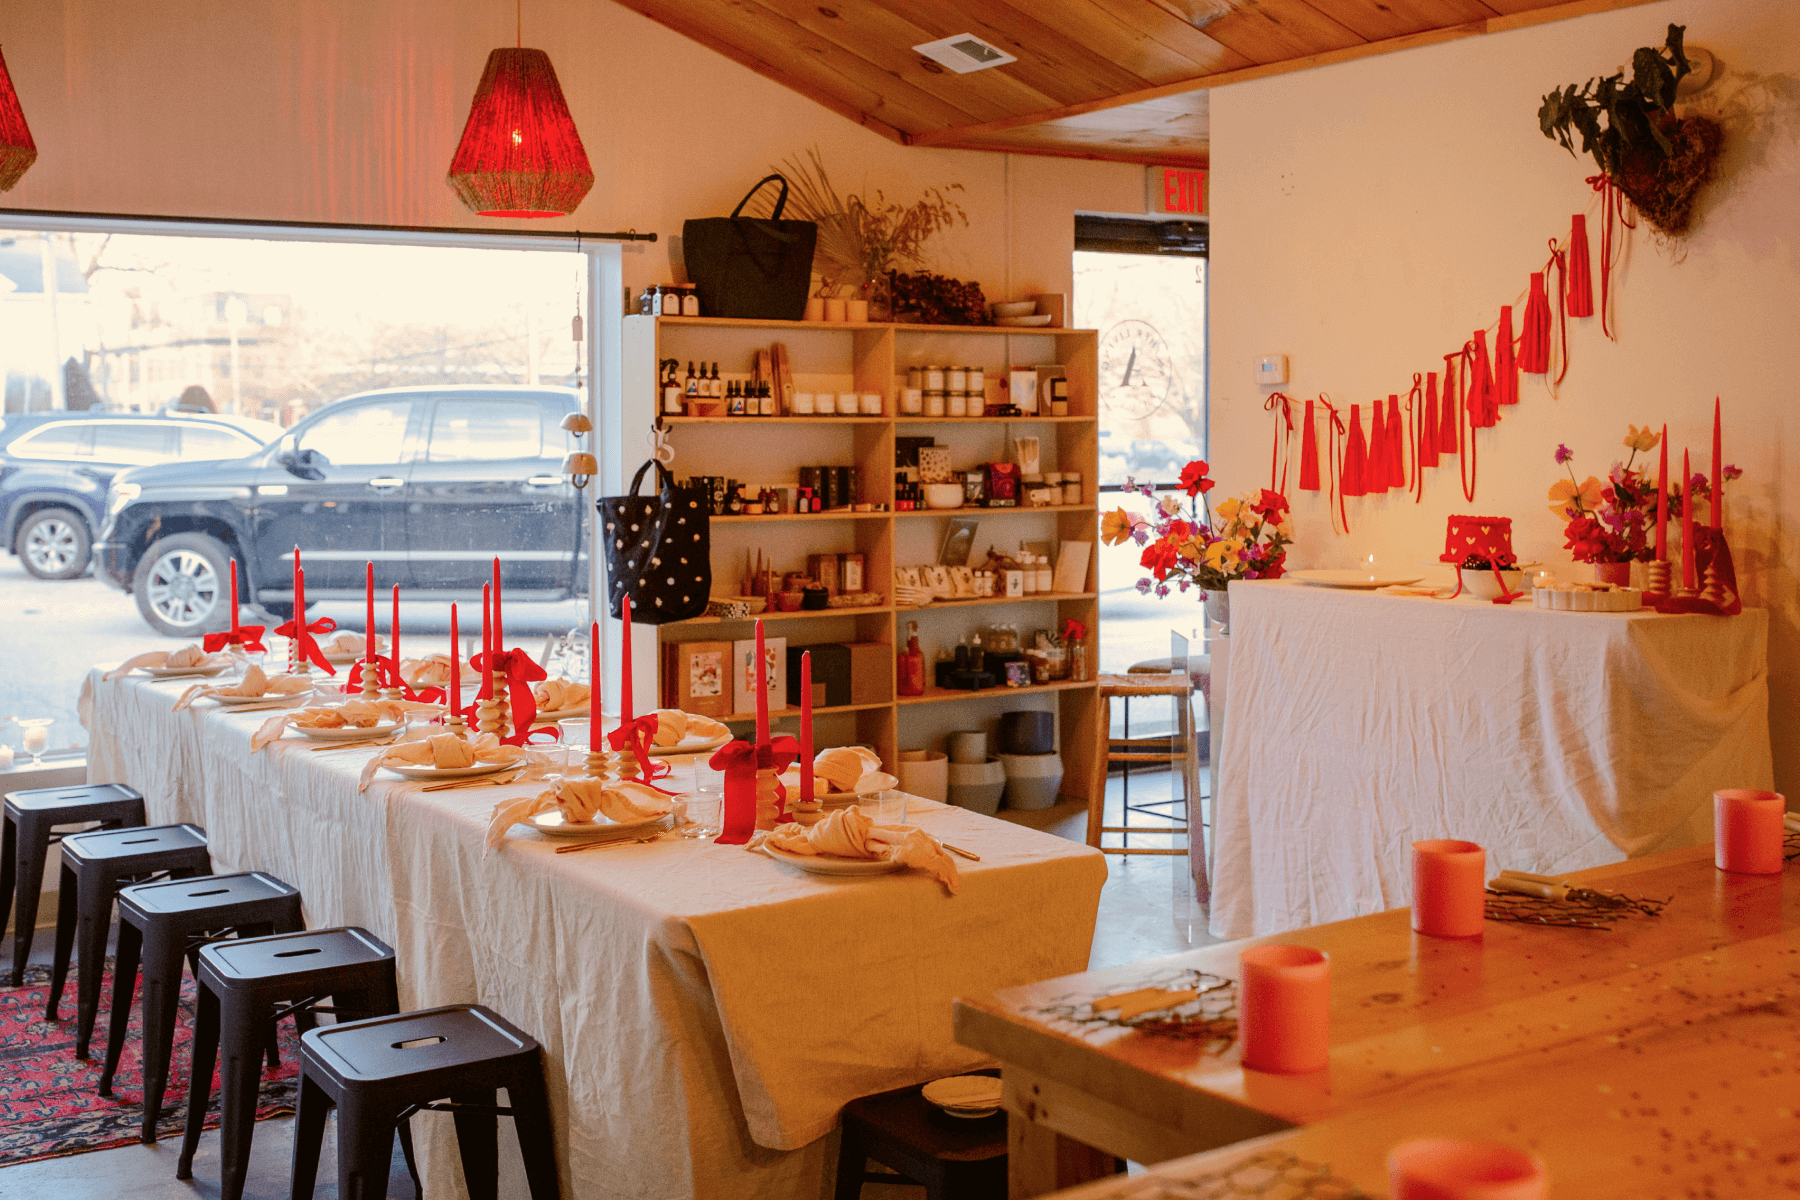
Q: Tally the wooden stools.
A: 1